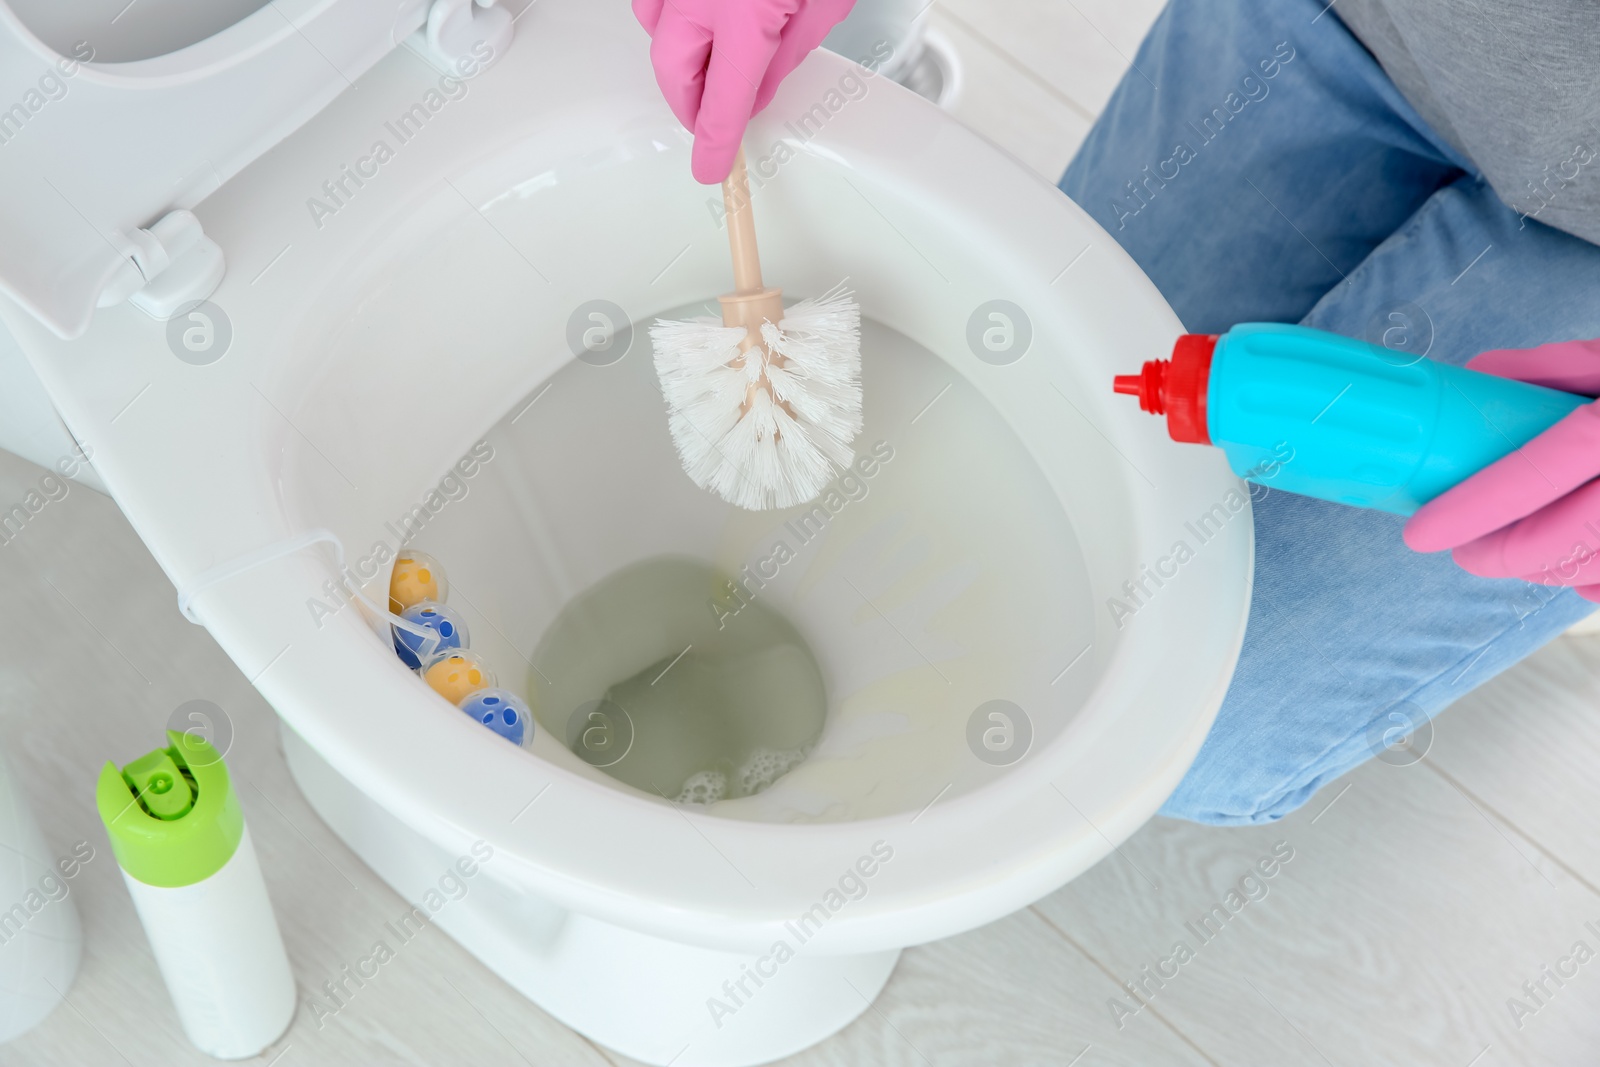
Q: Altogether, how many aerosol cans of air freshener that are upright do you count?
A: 1